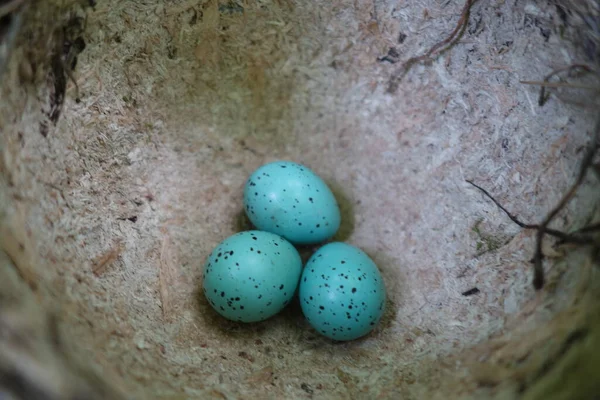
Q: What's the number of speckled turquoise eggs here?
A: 3